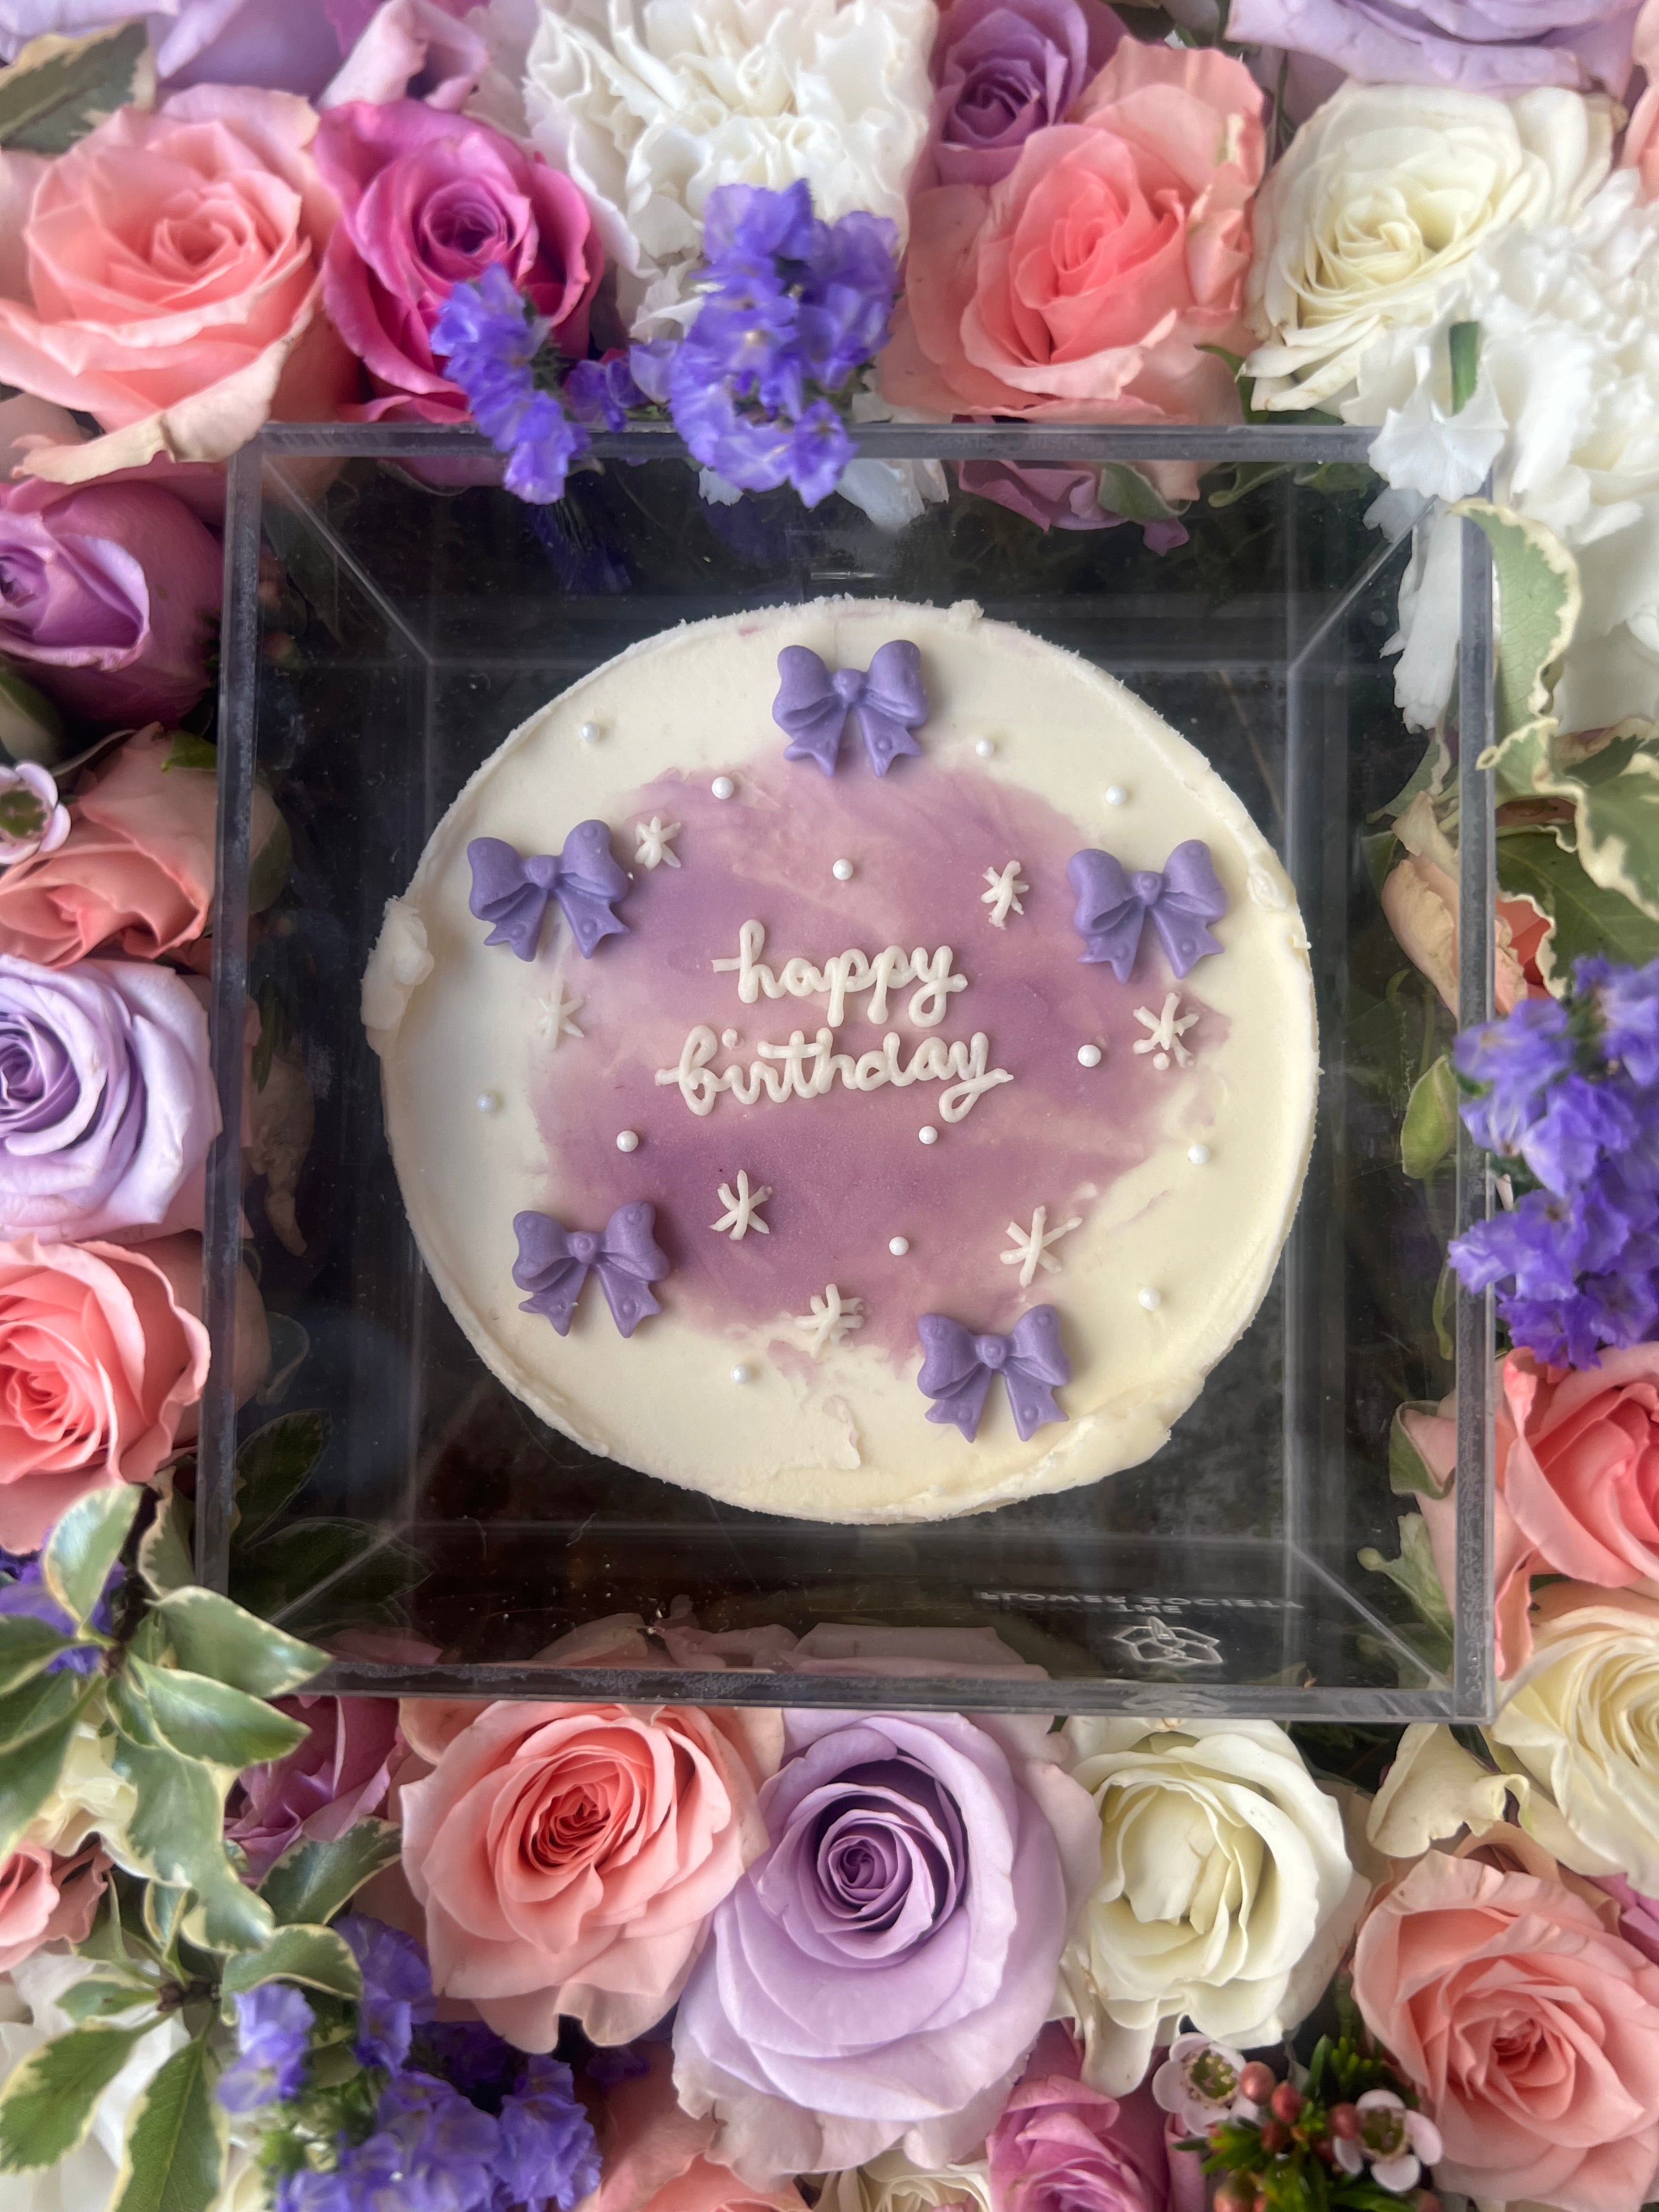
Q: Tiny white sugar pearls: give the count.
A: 13